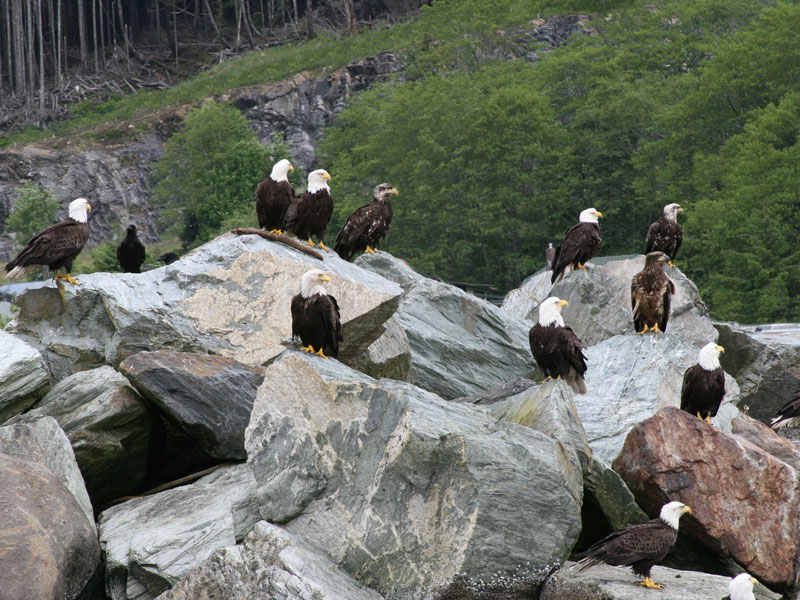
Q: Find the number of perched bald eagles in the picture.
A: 13